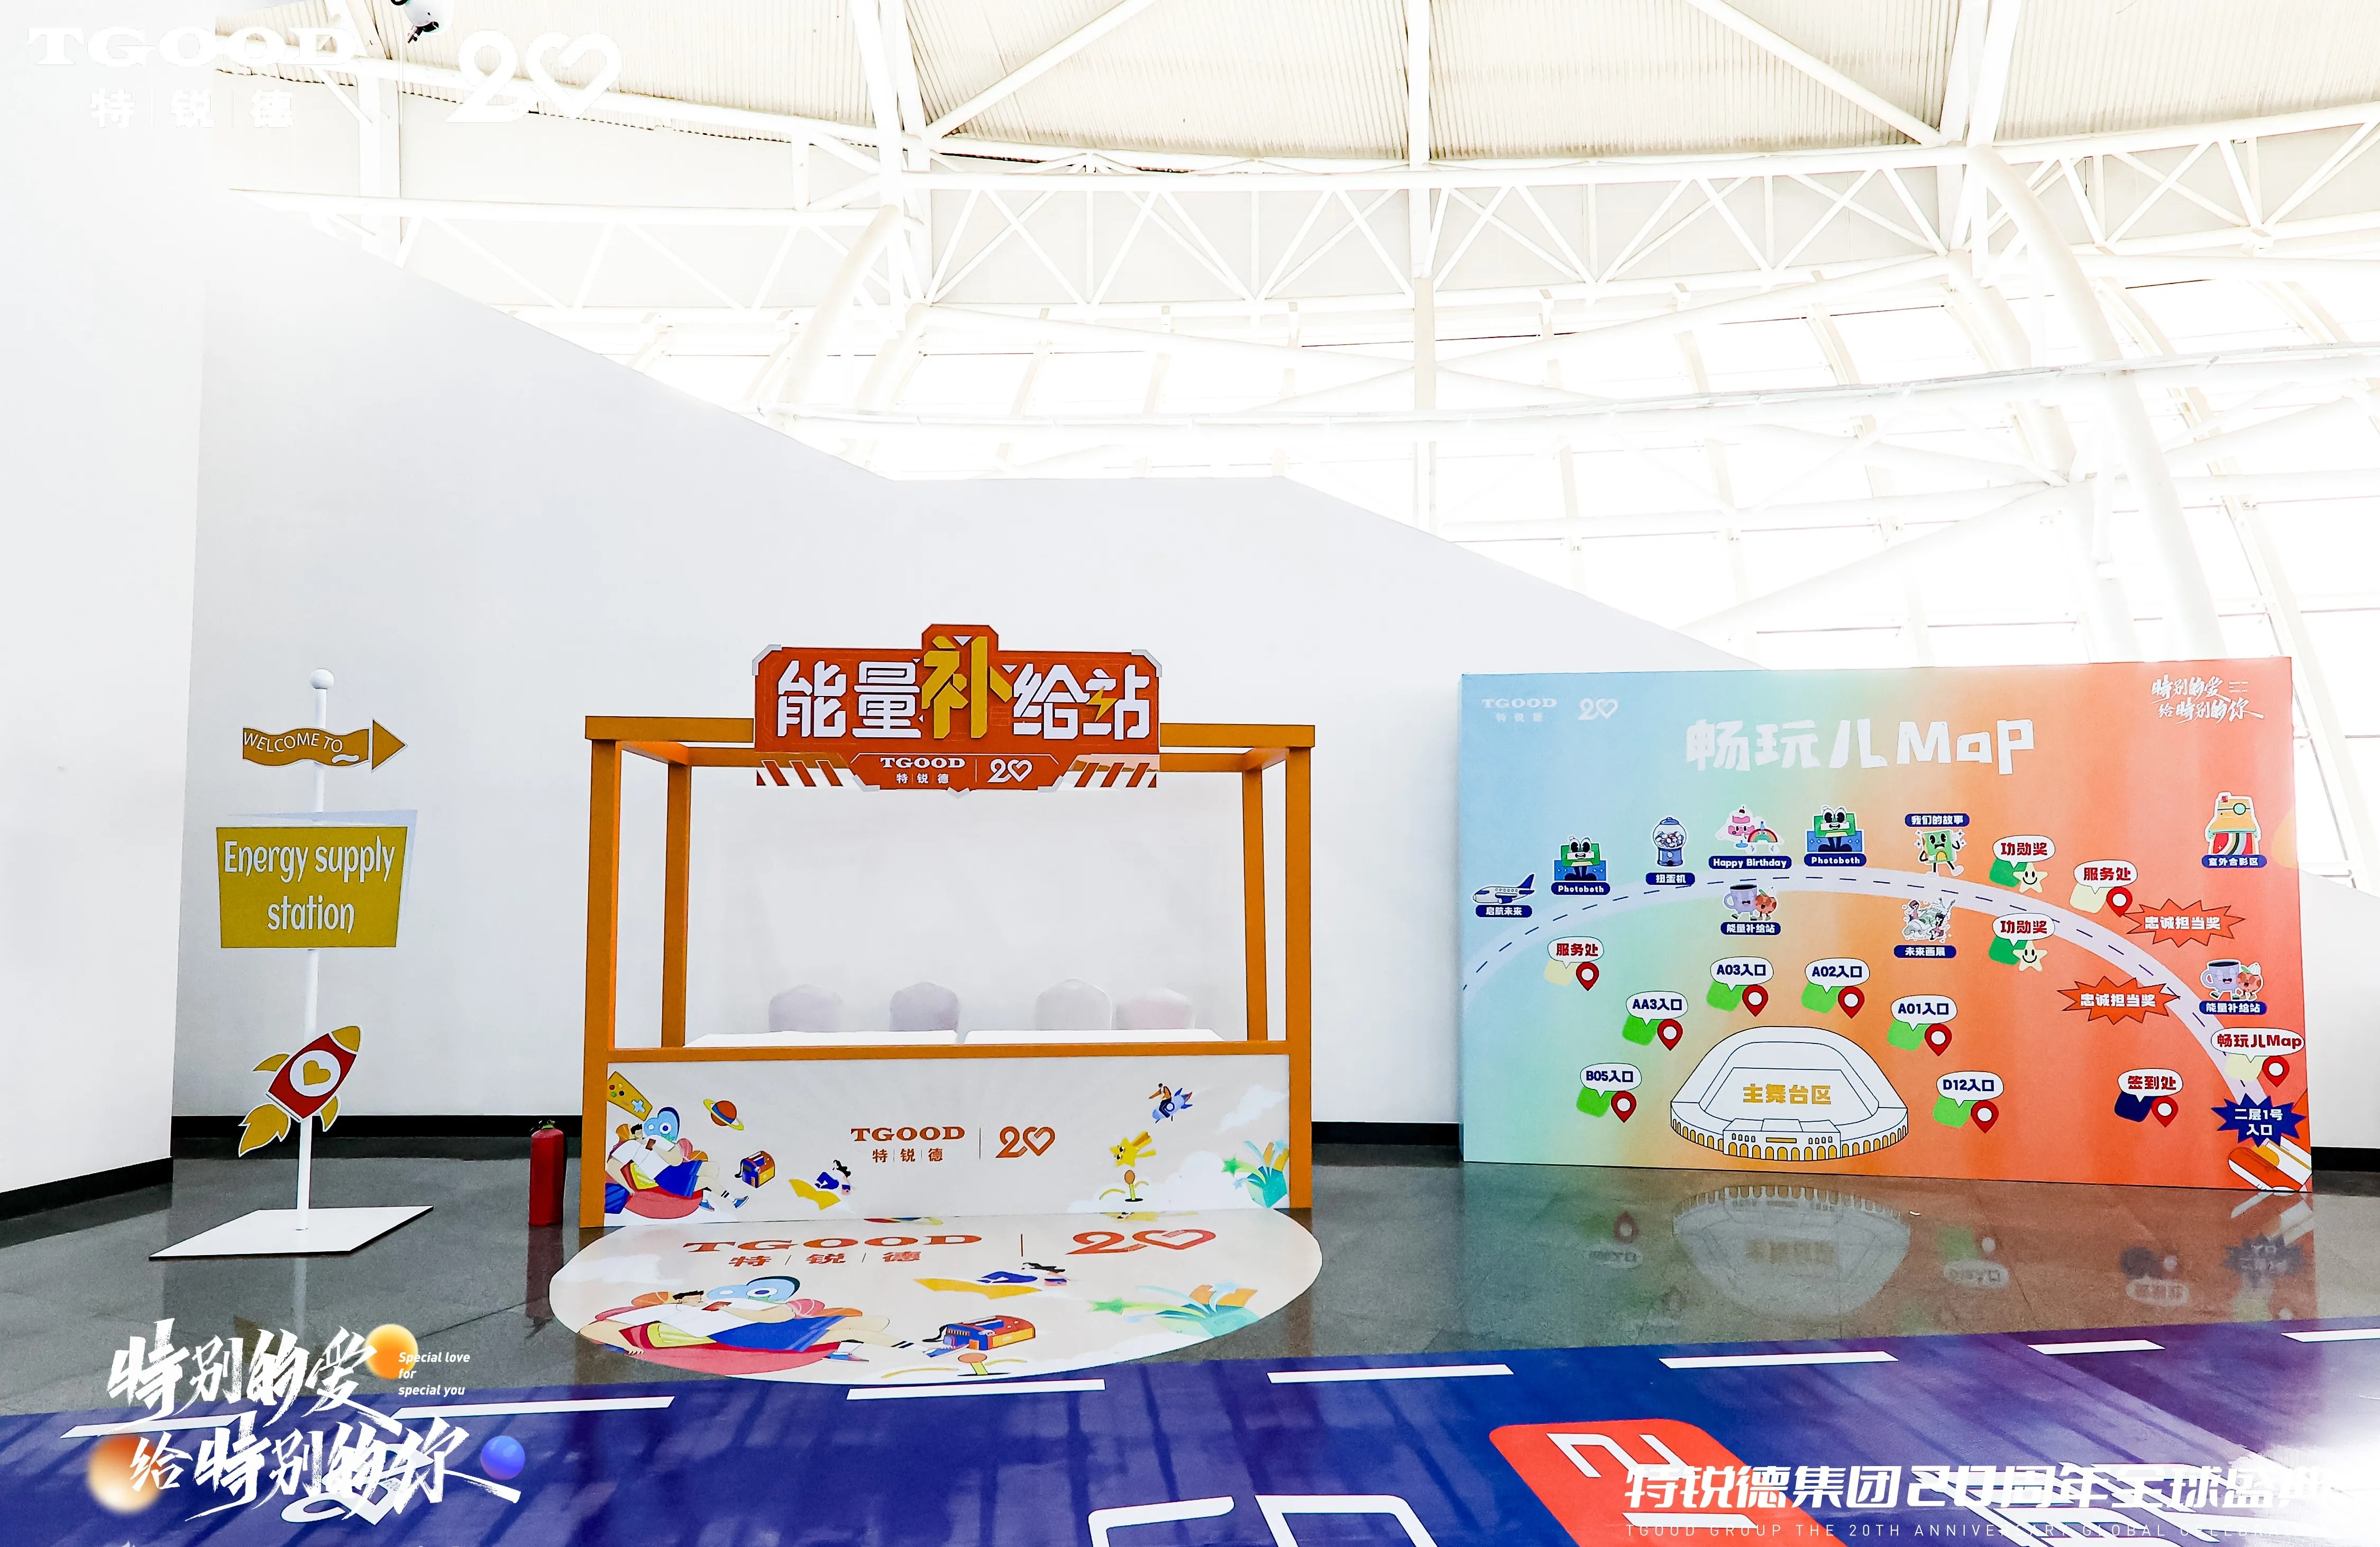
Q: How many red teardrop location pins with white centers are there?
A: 10